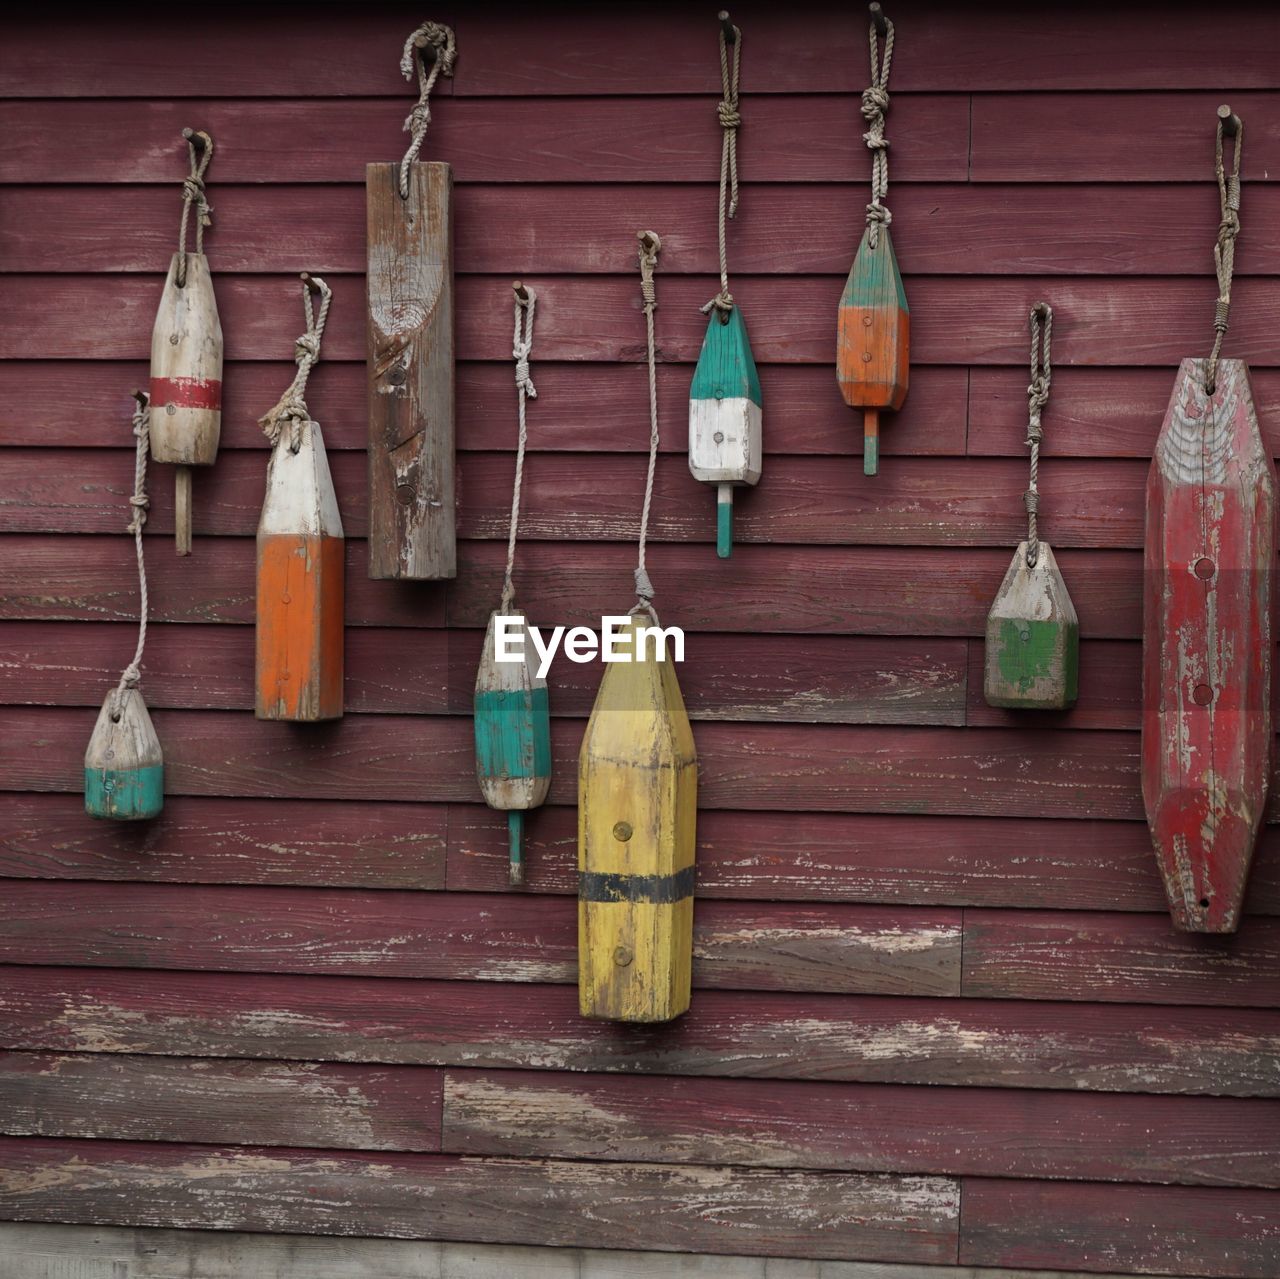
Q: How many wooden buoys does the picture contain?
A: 10